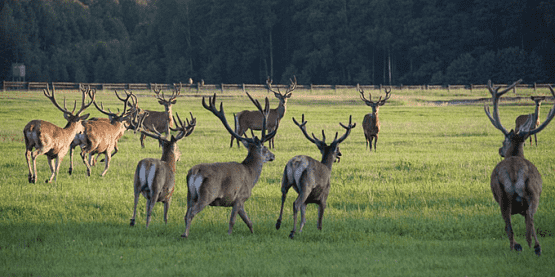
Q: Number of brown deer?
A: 11